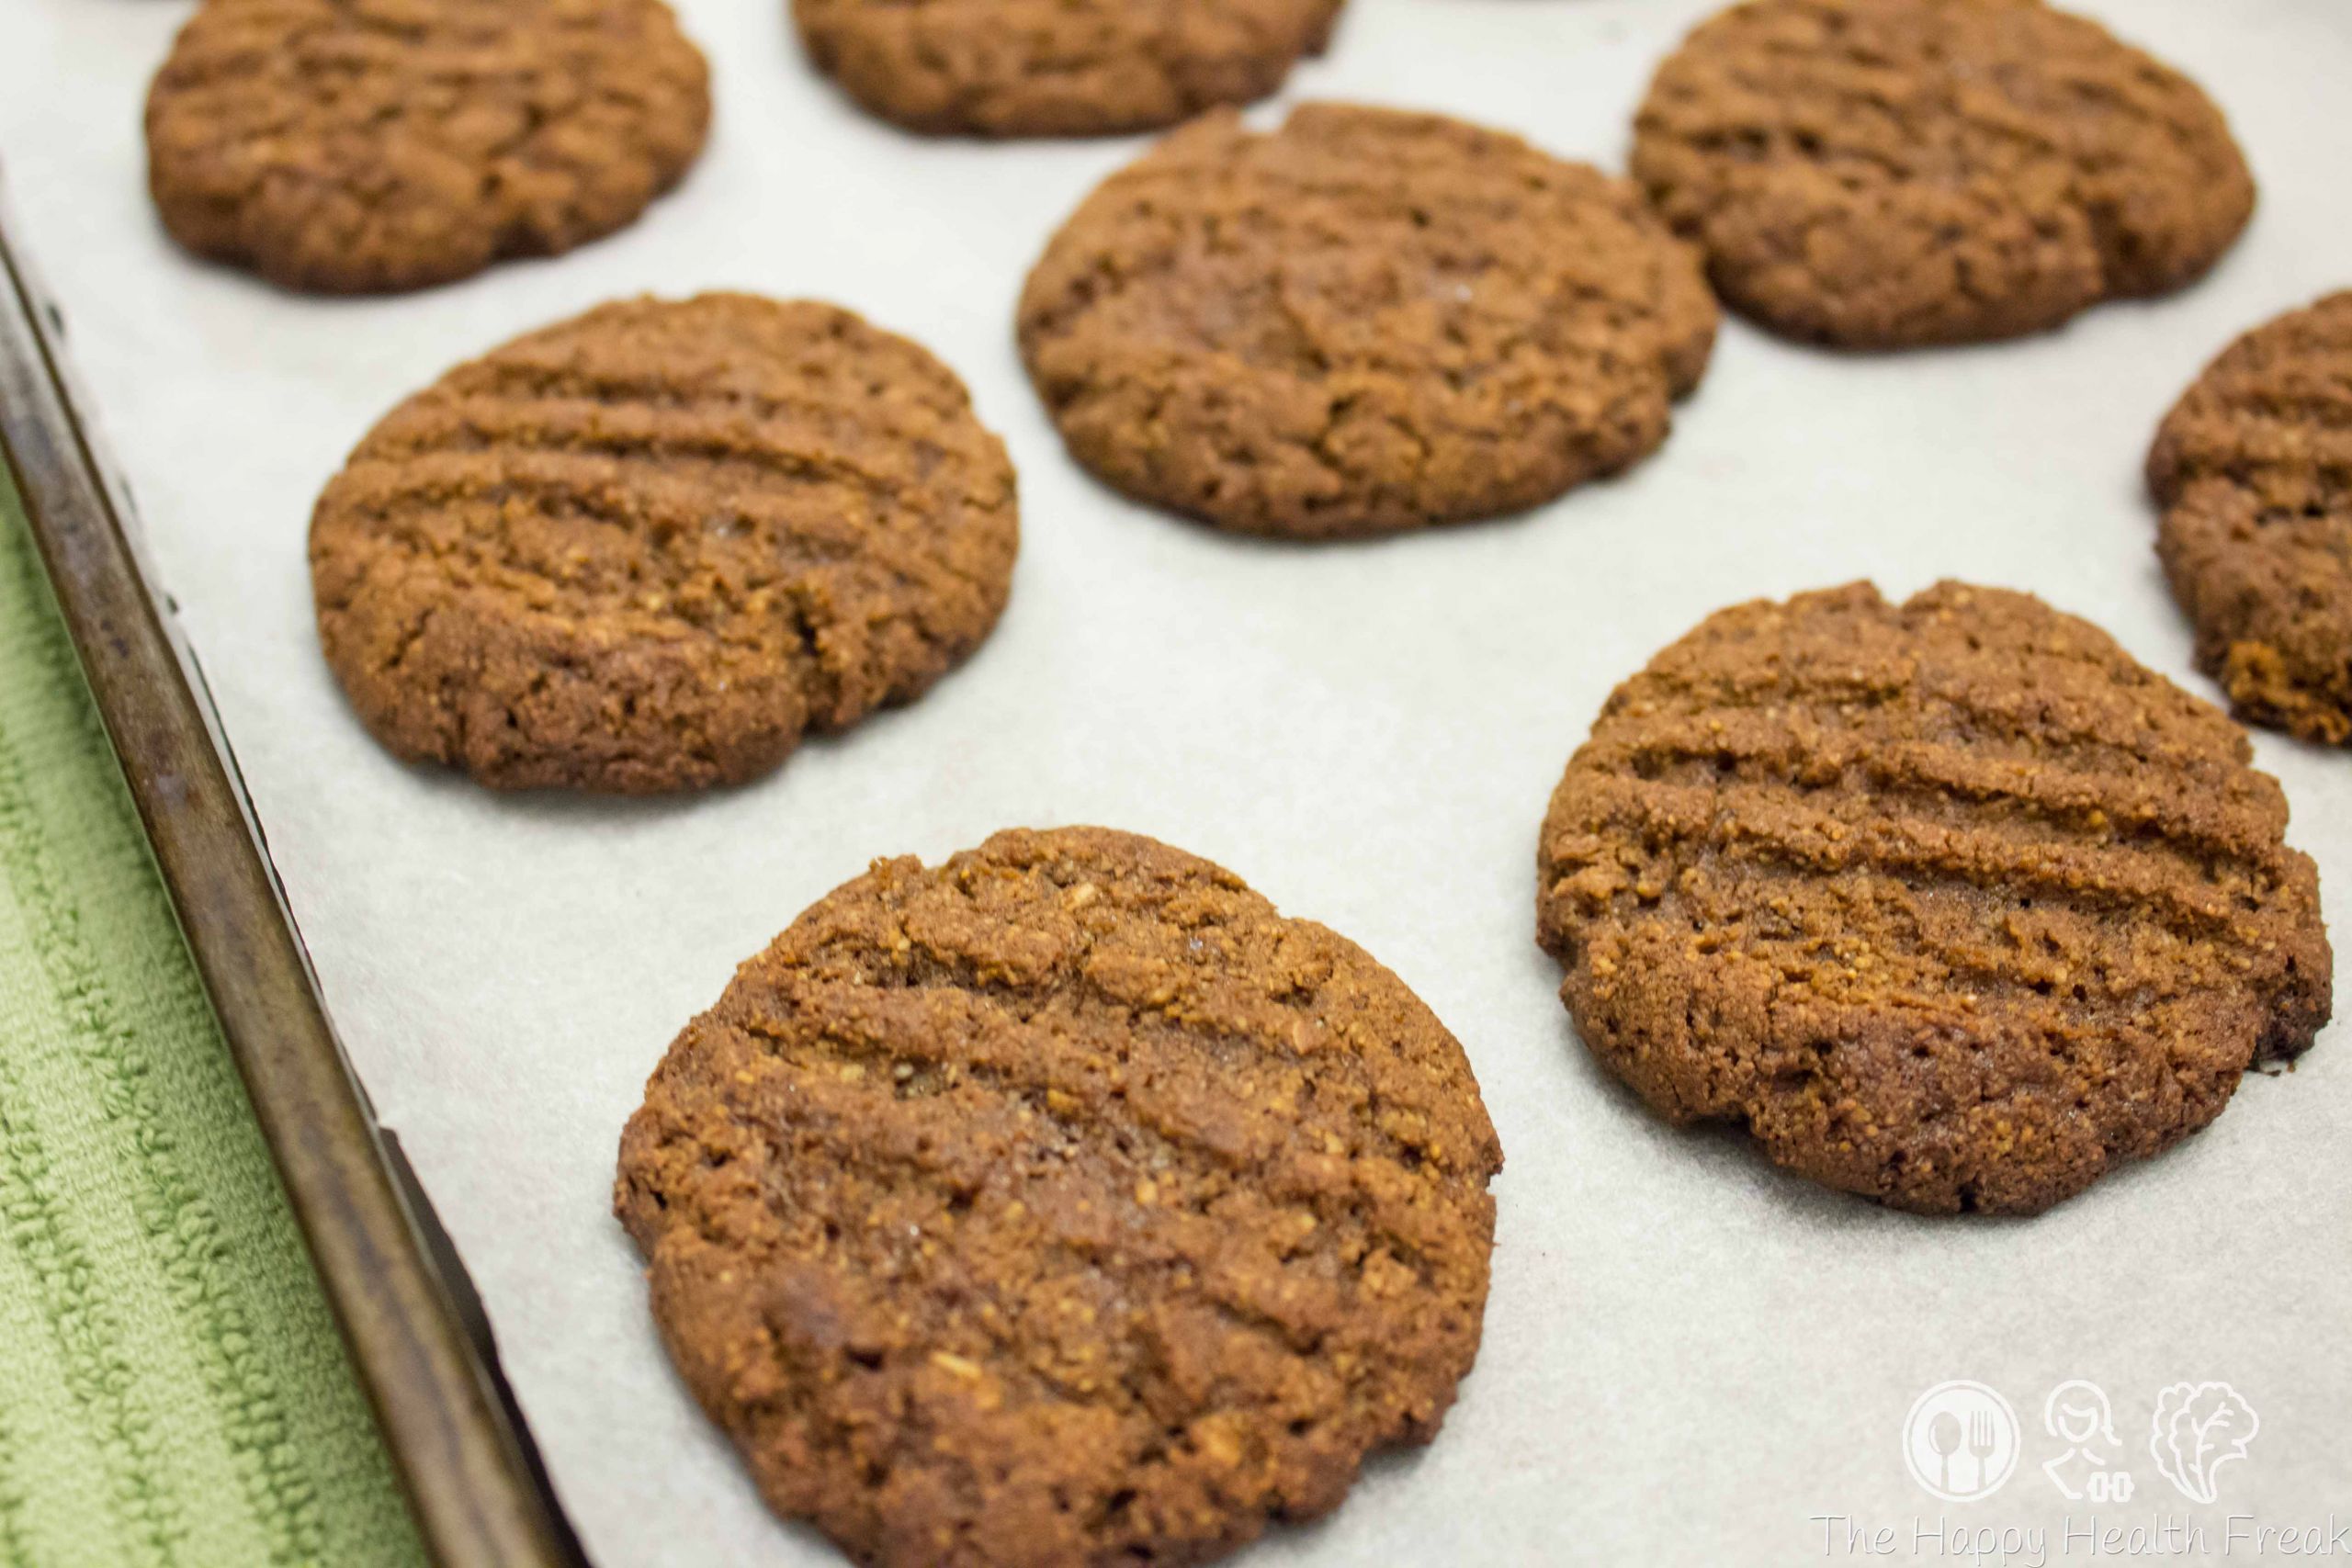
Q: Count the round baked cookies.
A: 8